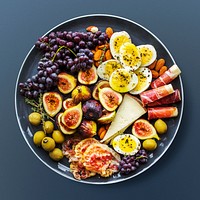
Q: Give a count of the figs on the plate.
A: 13